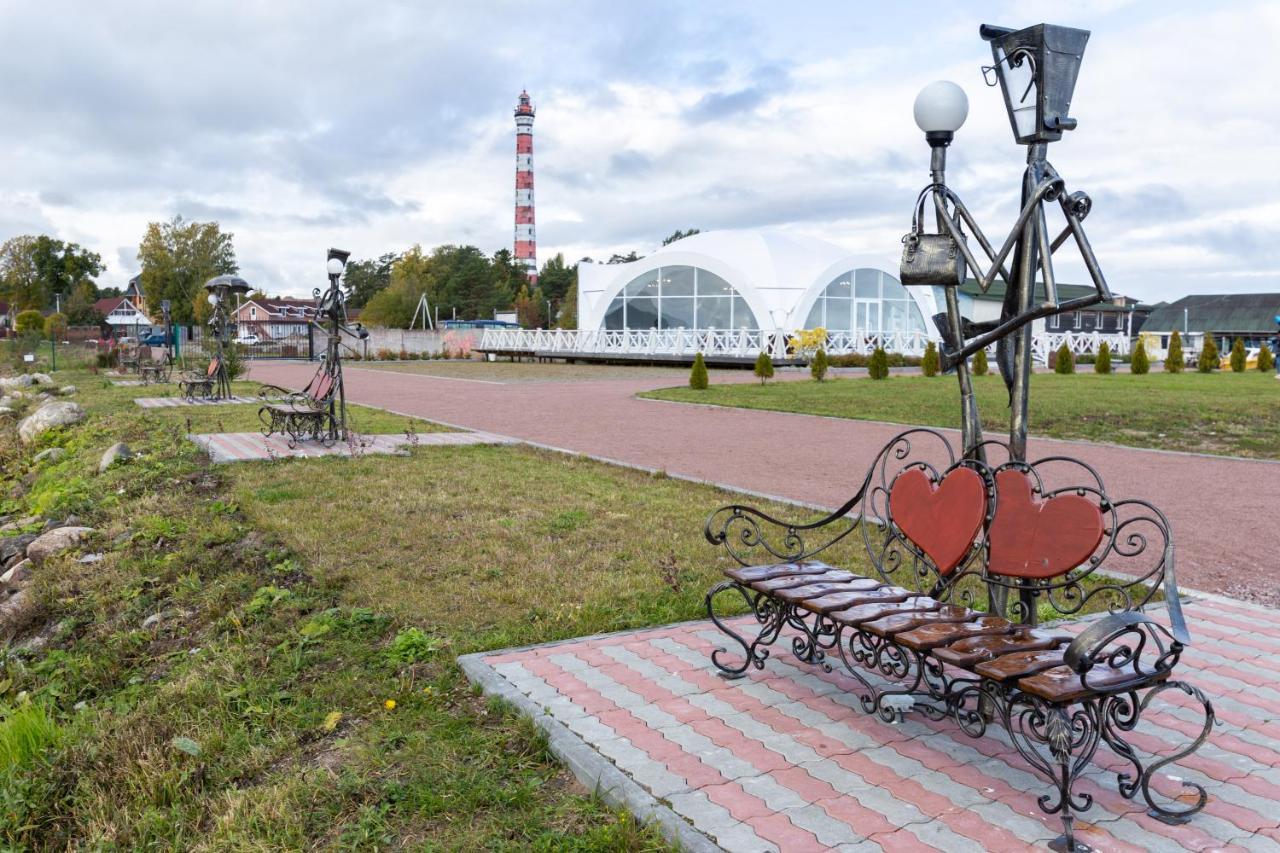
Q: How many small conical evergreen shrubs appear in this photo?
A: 13